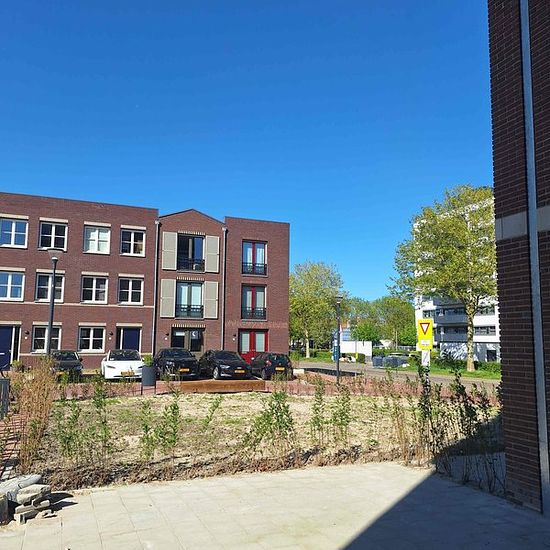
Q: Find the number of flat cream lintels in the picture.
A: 12